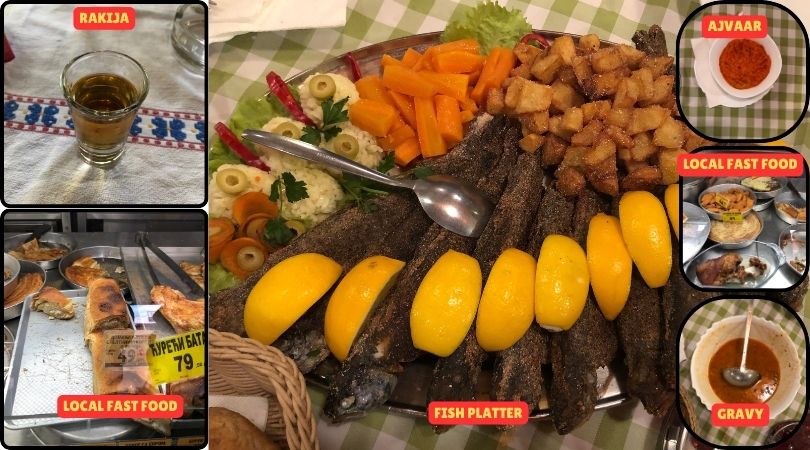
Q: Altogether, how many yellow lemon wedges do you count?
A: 8